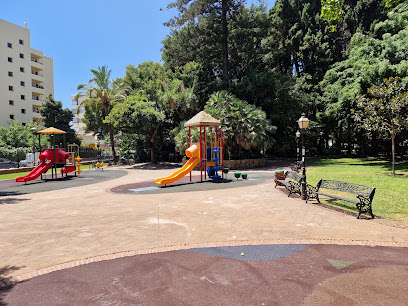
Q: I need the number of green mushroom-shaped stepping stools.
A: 3